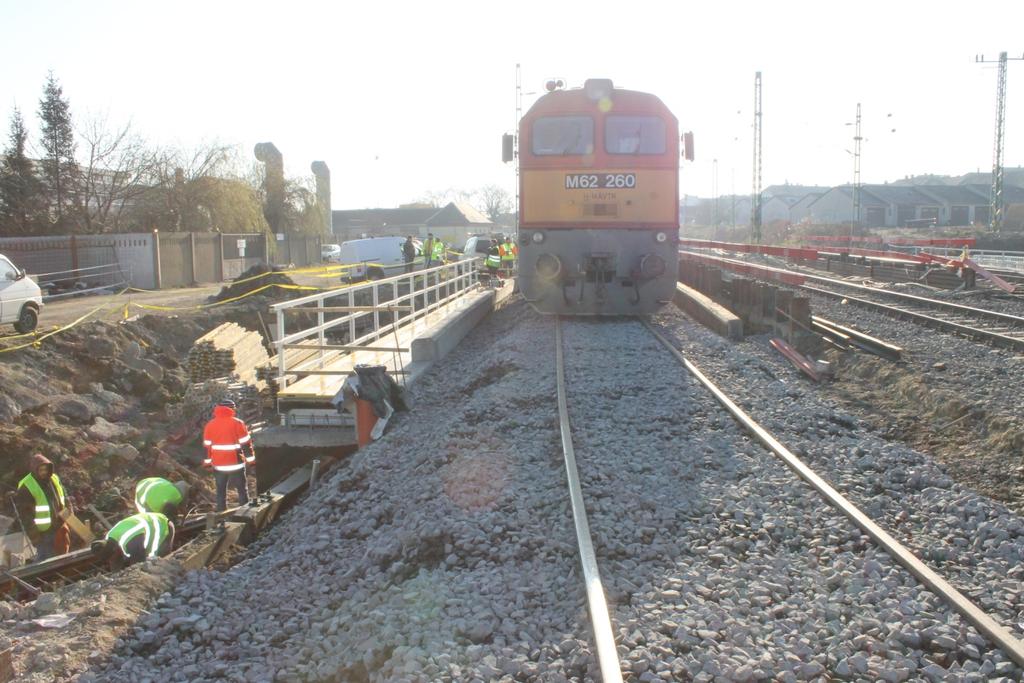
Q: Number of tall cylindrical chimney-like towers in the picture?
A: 2